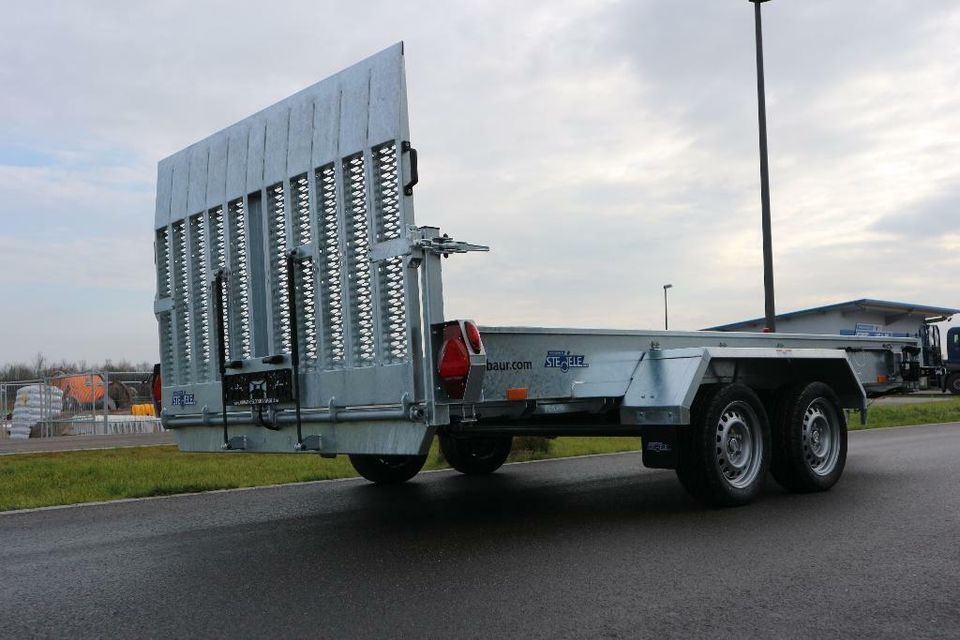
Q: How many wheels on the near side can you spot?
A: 2